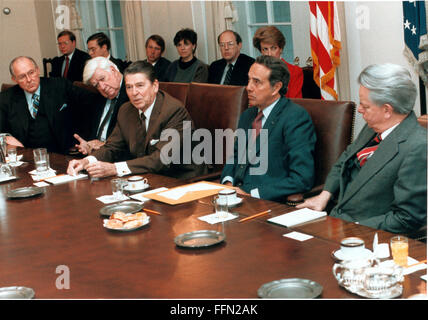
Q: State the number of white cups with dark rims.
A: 3